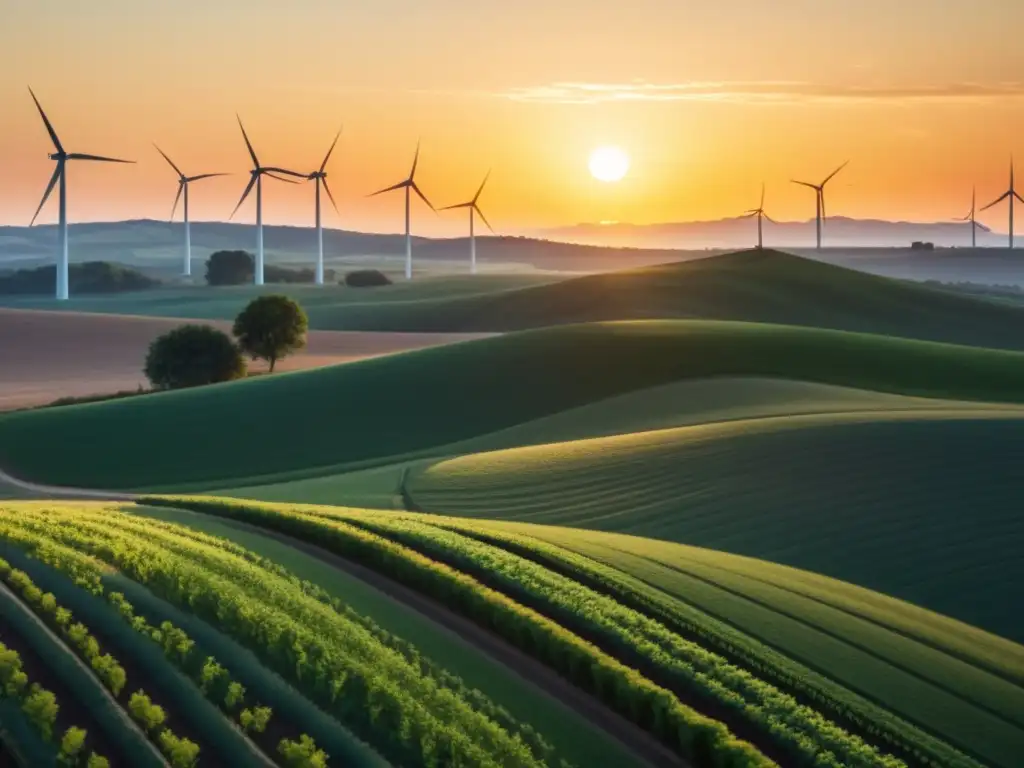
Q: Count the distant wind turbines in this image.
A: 10